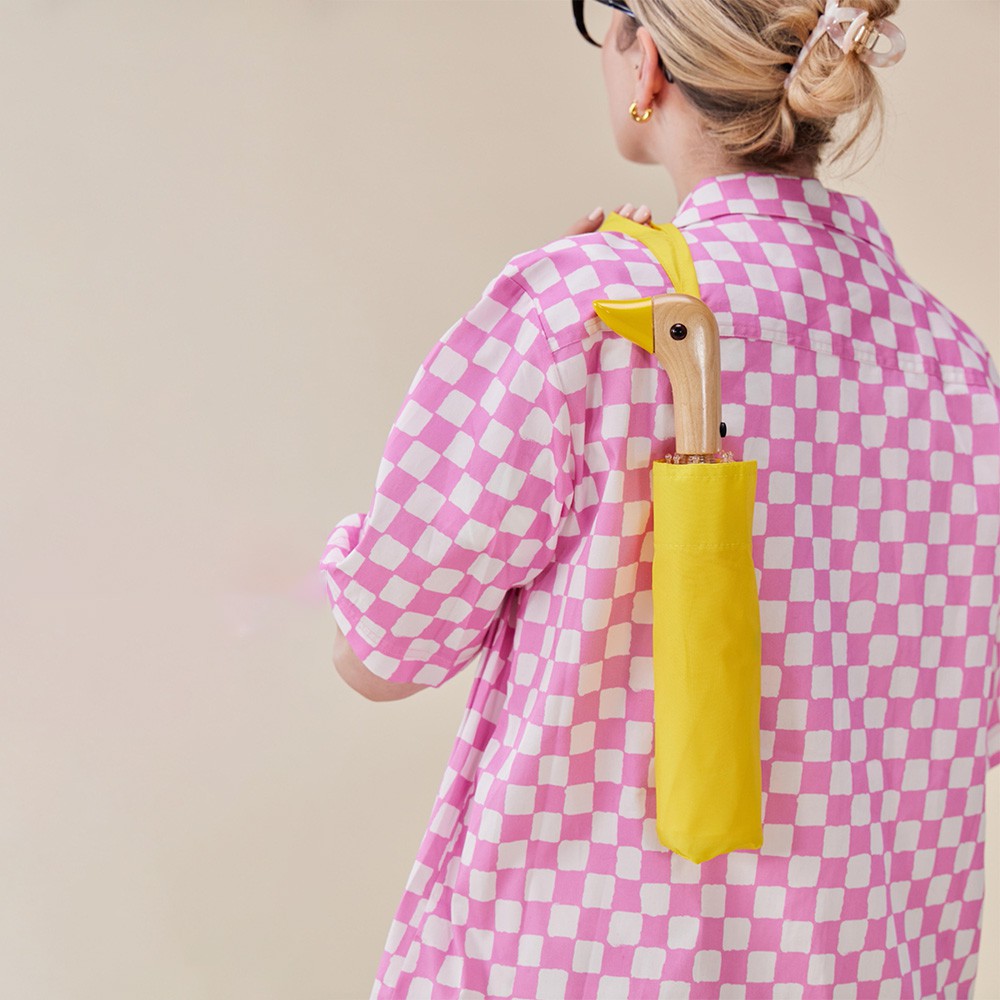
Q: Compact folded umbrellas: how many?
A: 1